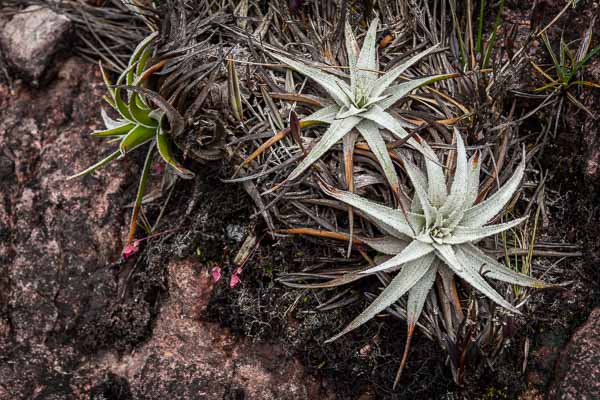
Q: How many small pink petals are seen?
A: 3